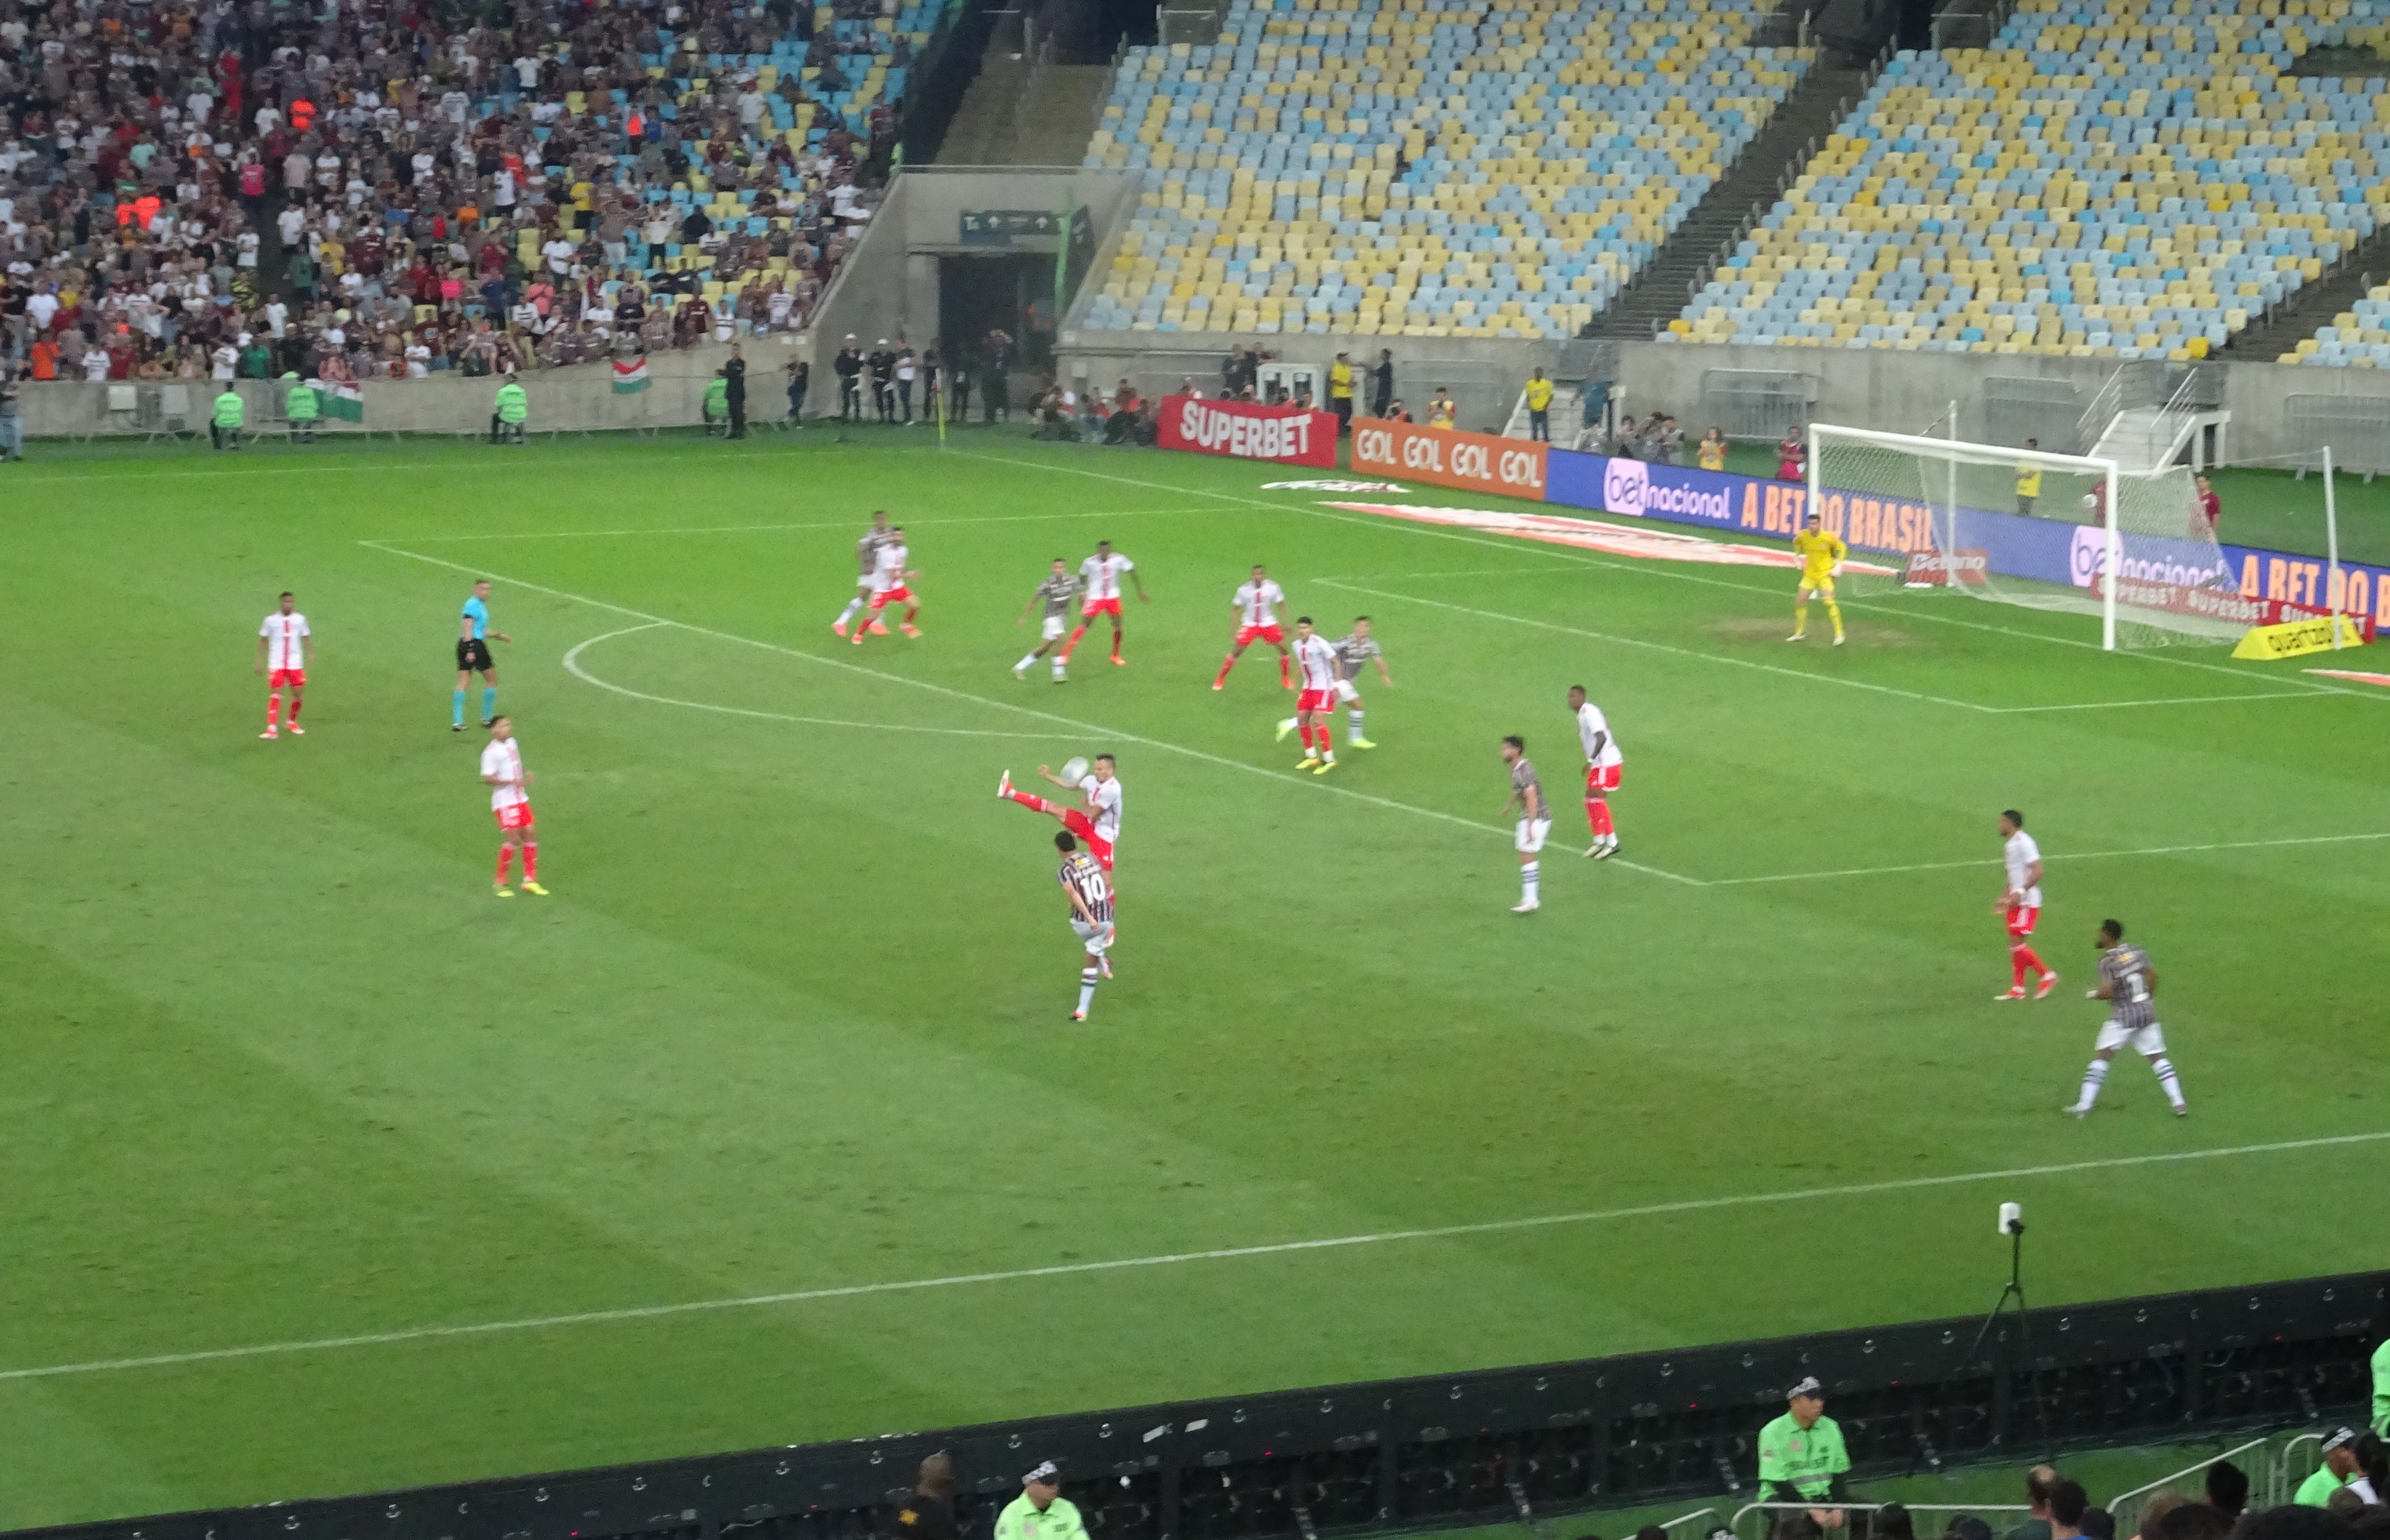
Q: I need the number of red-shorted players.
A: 9